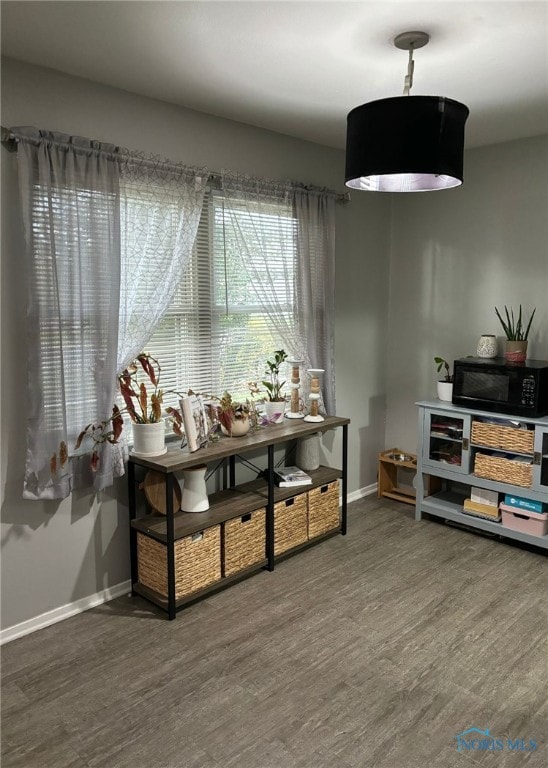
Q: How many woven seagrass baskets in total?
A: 6